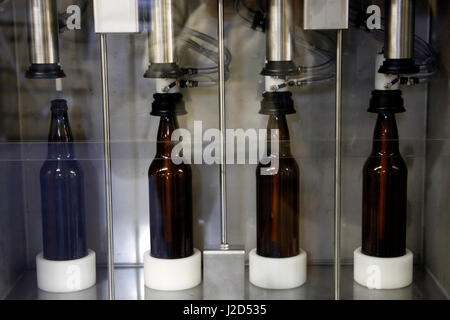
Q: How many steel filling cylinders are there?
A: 4